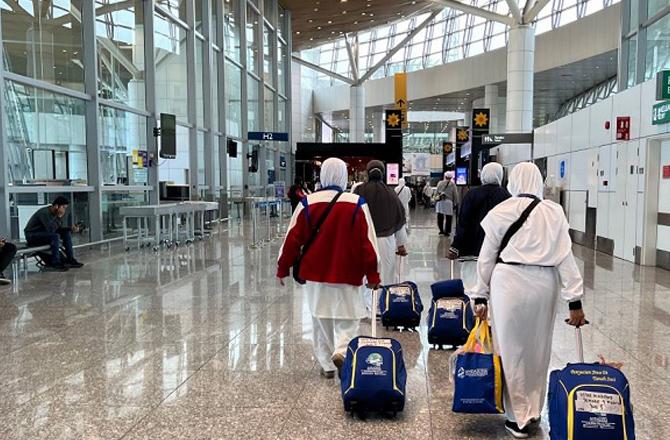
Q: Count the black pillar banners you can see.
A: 4